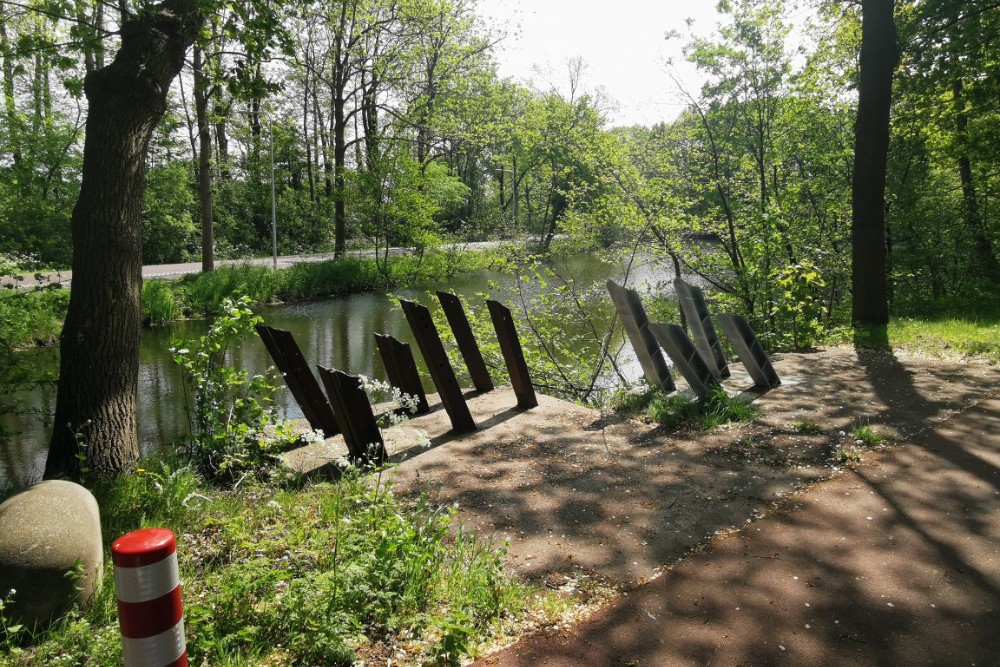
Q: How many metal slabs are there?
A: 10